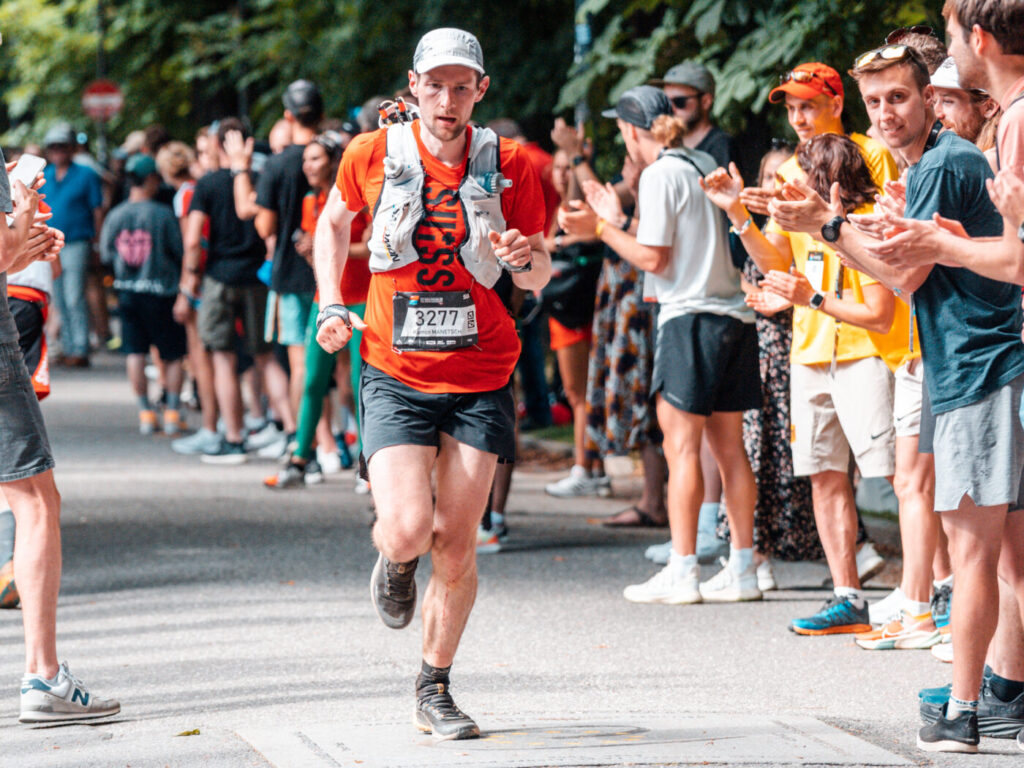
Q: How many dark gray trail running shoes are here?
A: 2